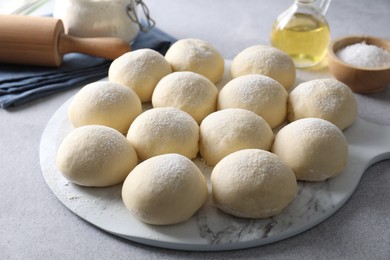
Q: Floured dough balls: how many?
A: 13